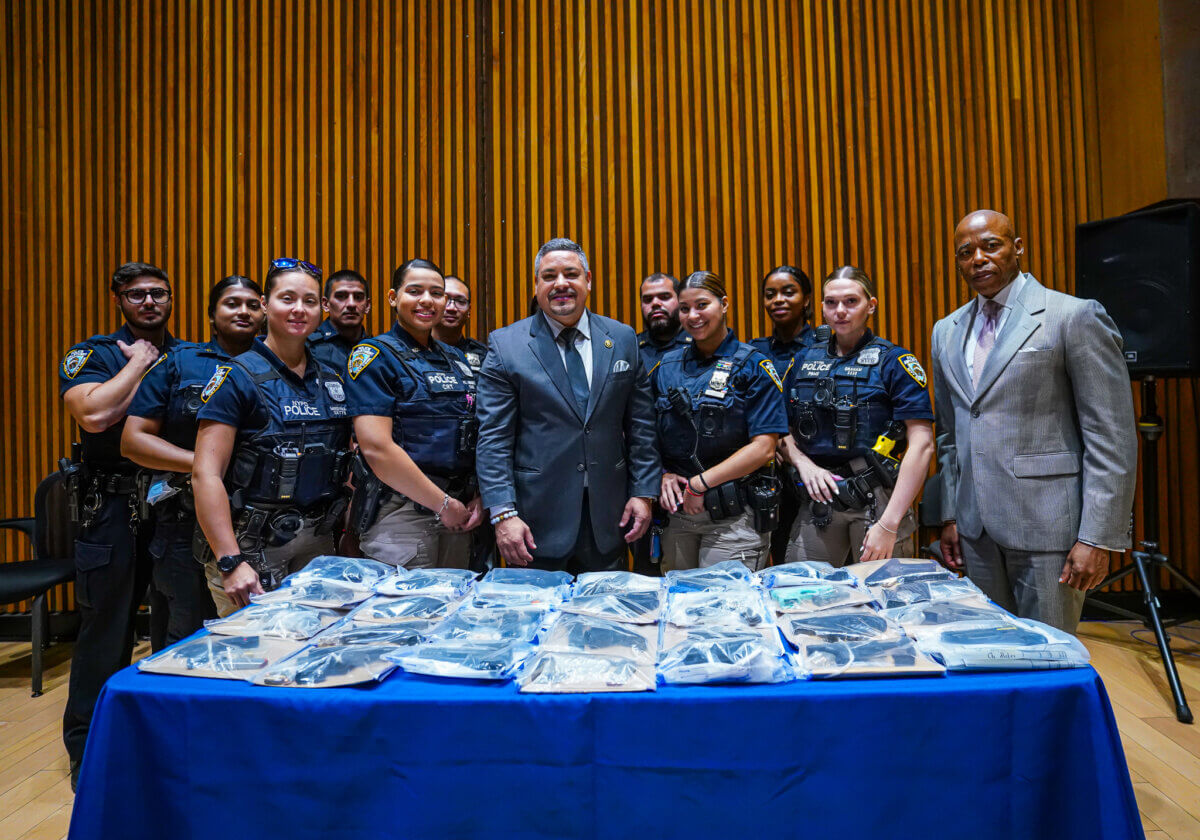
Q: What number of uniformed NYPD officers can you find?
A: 10